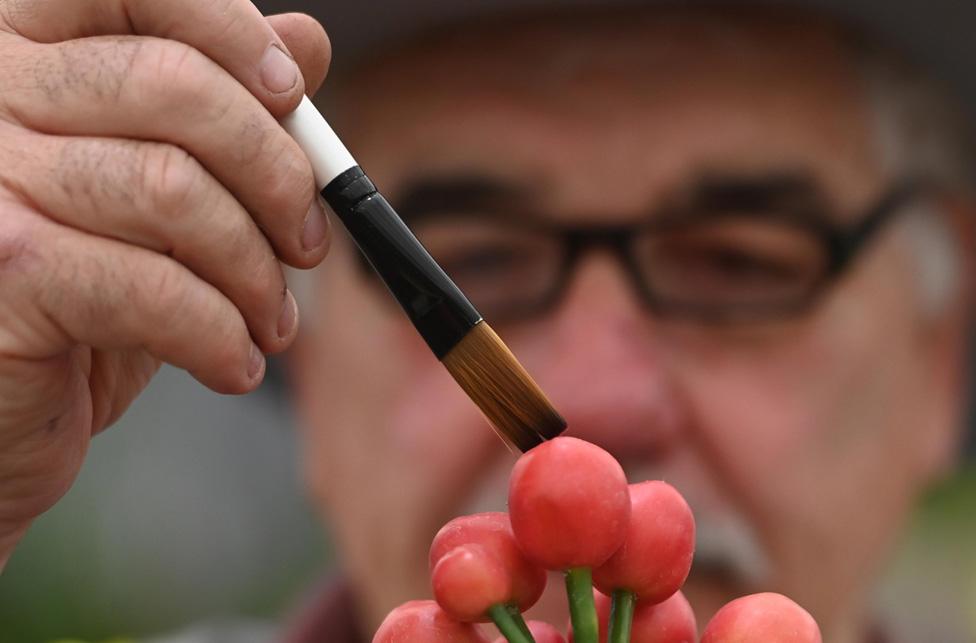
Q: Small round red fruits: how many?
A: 8